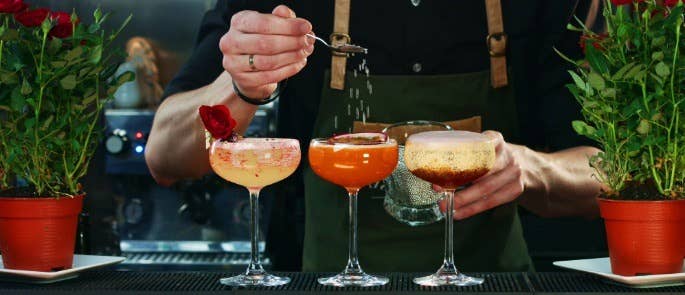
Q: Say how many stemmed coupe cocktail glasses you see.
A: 3